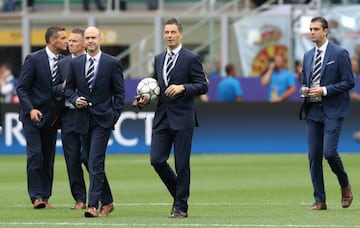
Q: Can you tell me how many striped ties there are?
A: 4